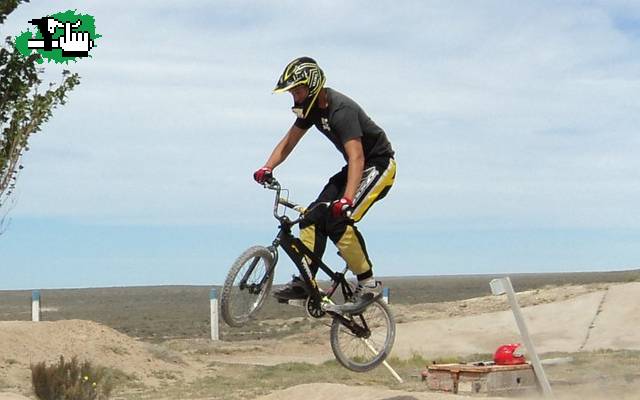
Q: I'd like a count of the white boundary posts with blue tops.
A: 3